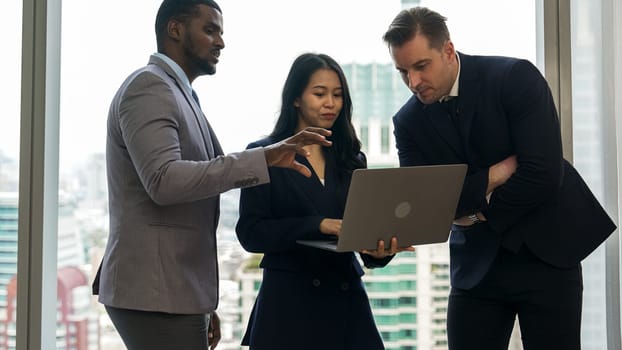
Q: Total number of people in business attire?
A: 3